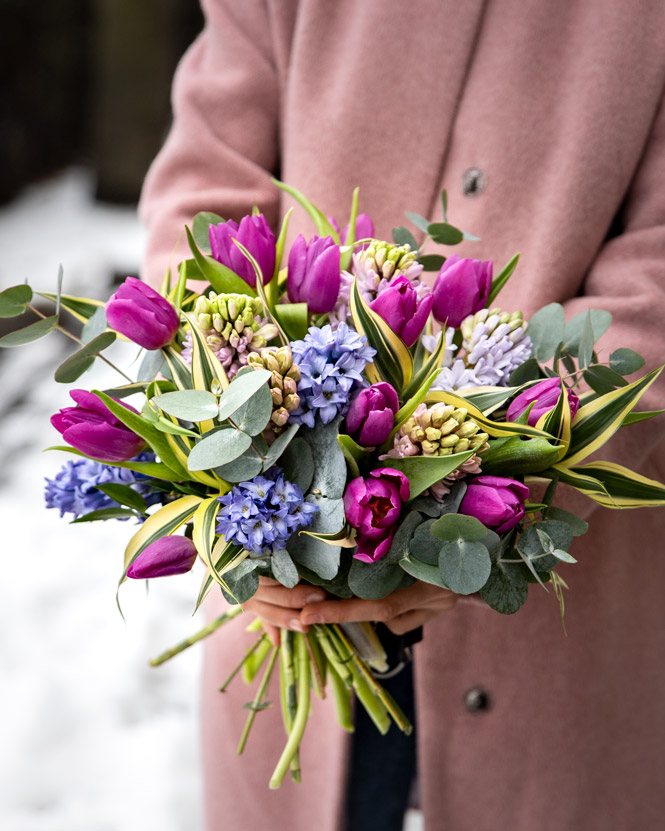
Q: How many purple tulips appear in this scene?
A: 12